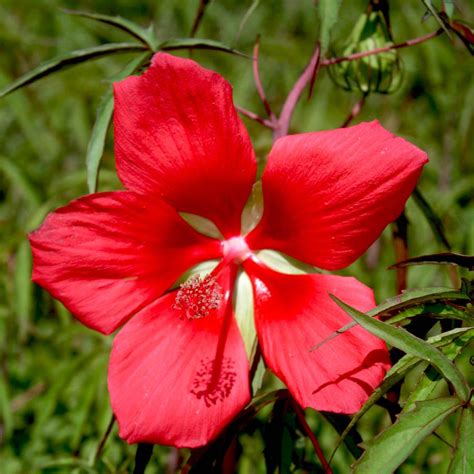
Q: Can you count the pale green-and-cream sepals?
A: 5